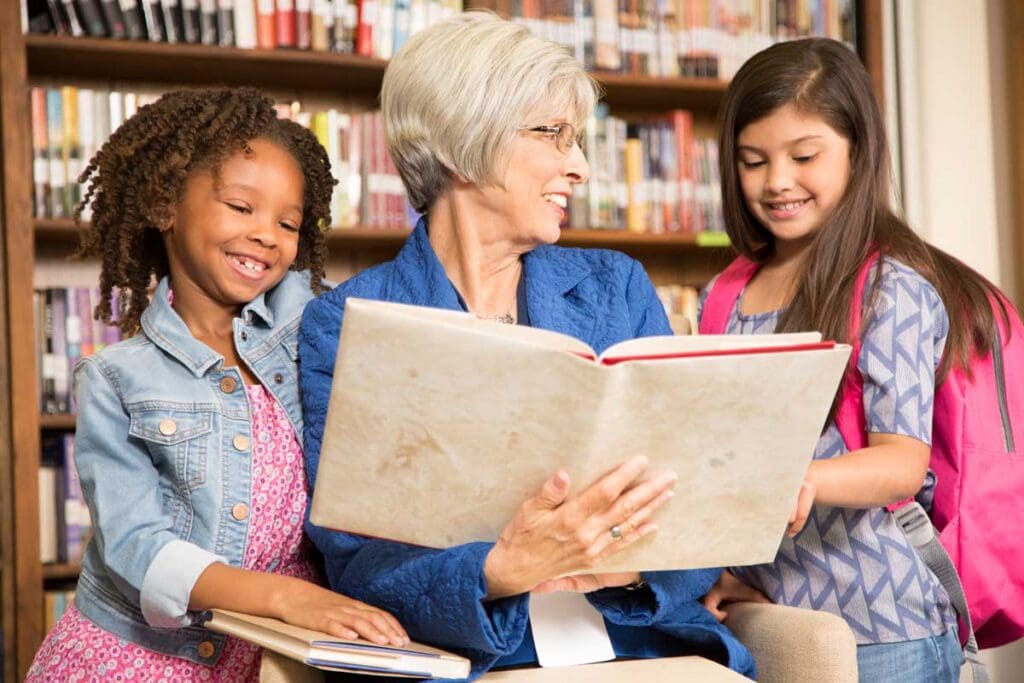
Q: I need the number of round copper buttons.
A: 5